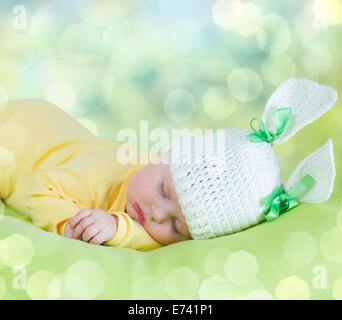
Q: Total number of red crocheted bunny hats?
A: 0